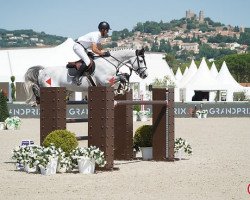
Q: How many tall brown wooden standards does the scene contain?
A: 4